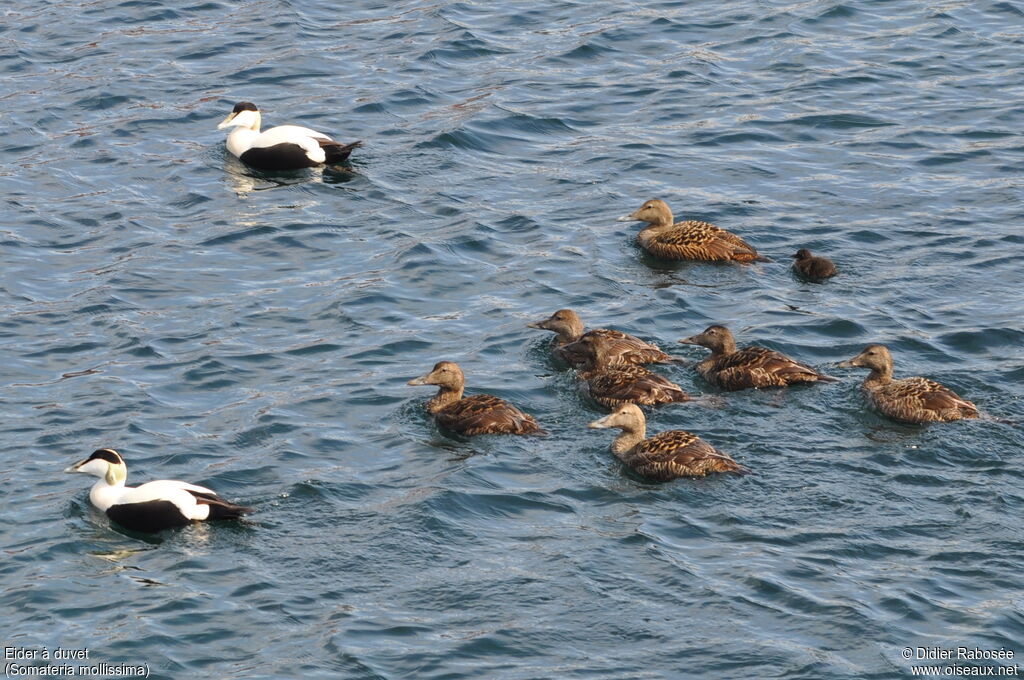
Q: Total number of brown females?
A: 7